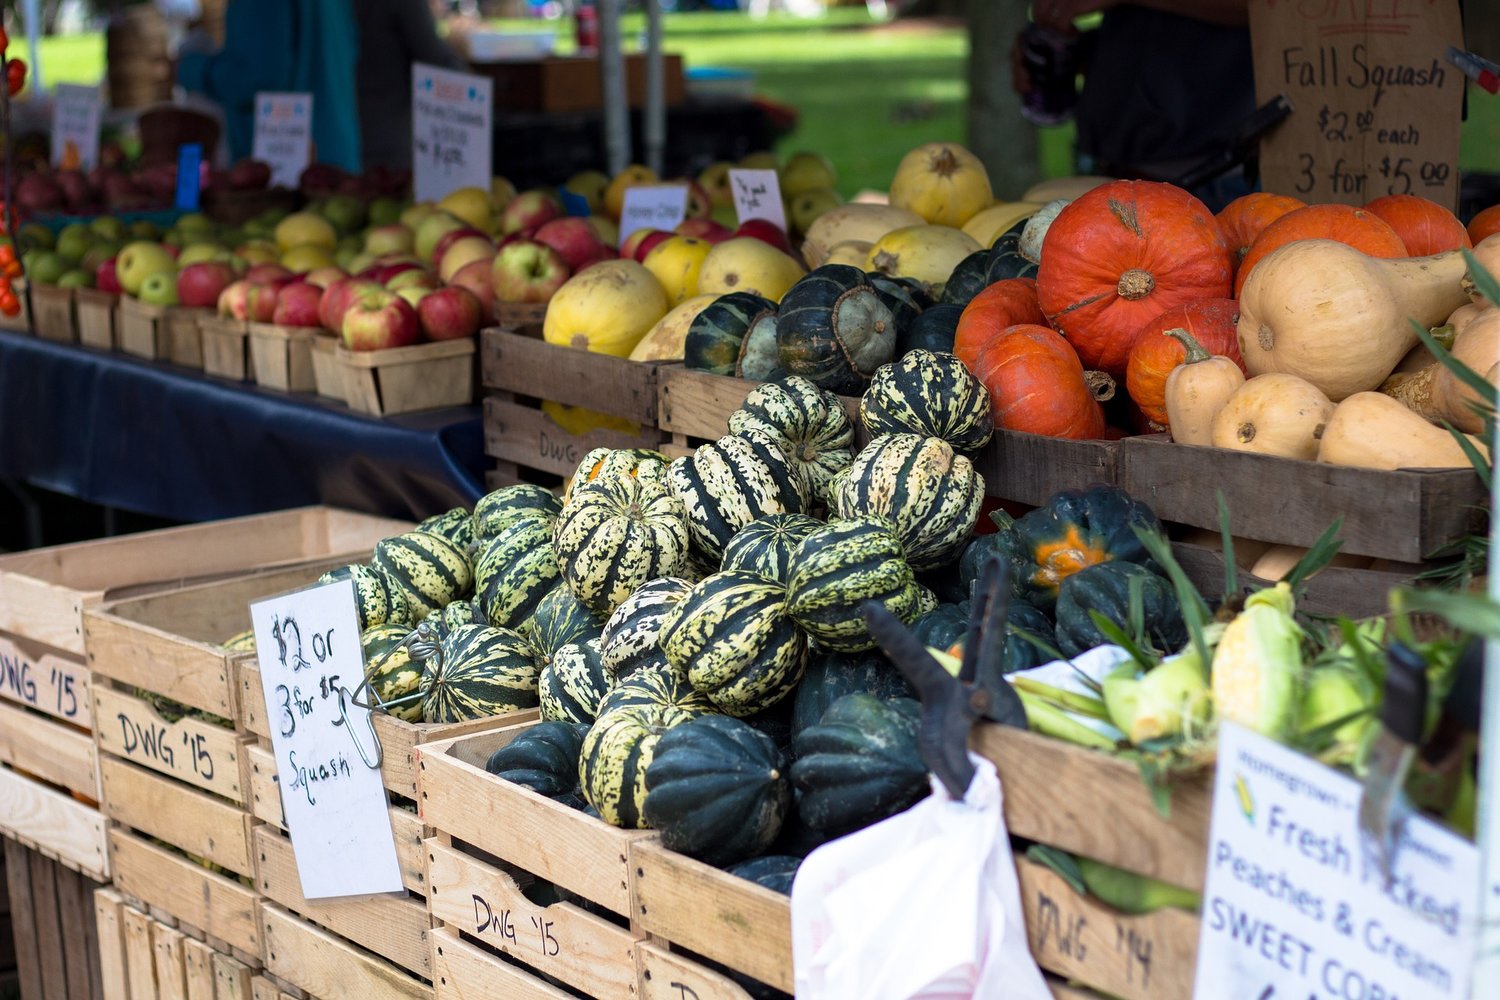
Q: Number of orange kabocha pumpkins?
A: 8